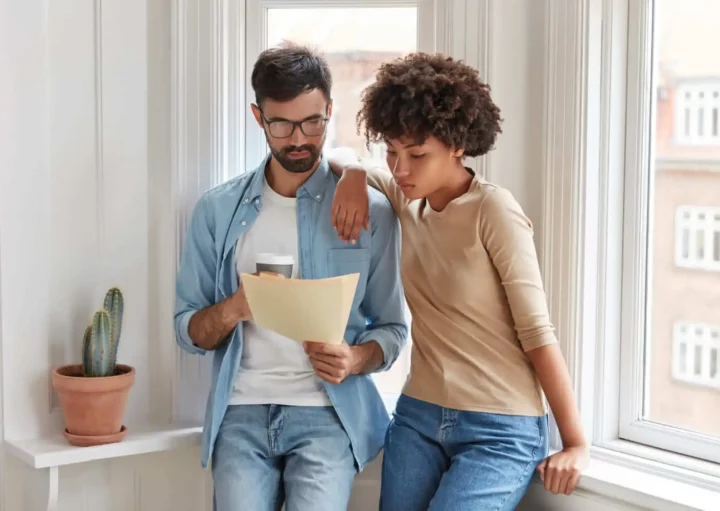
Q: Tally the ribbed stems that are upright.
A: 3